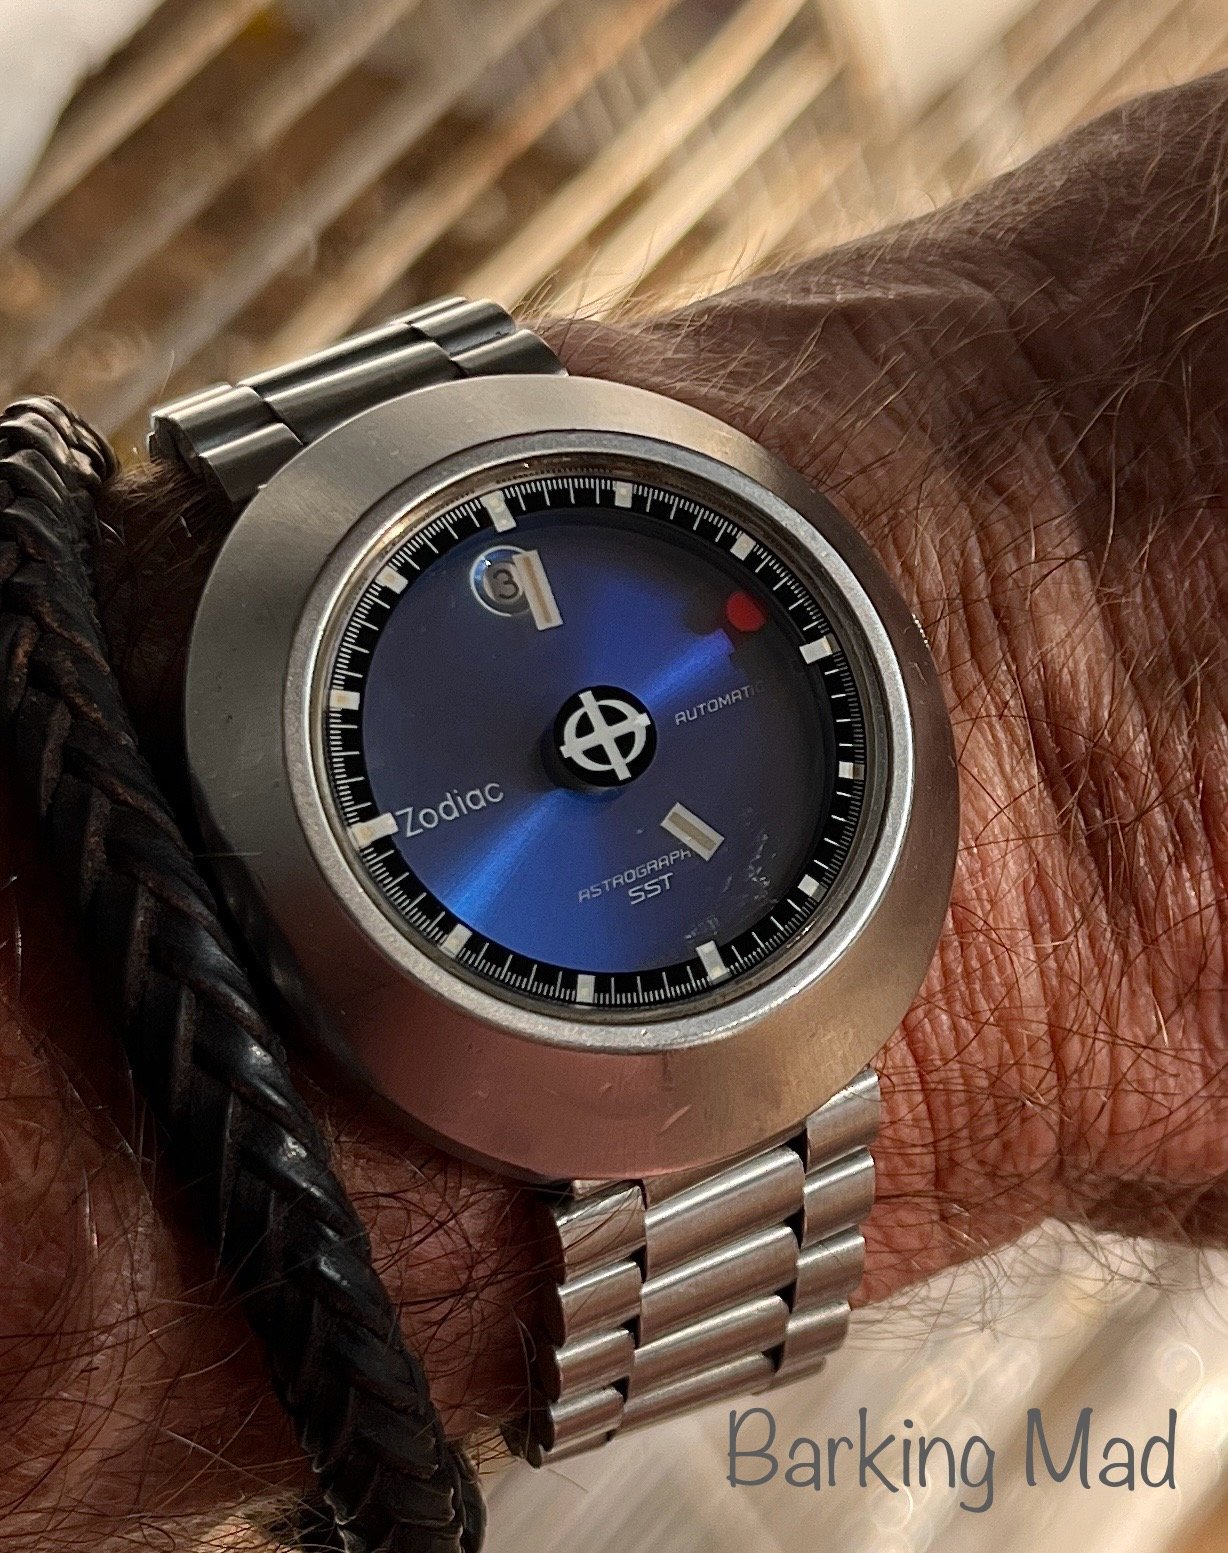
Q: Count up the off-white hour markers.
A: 12